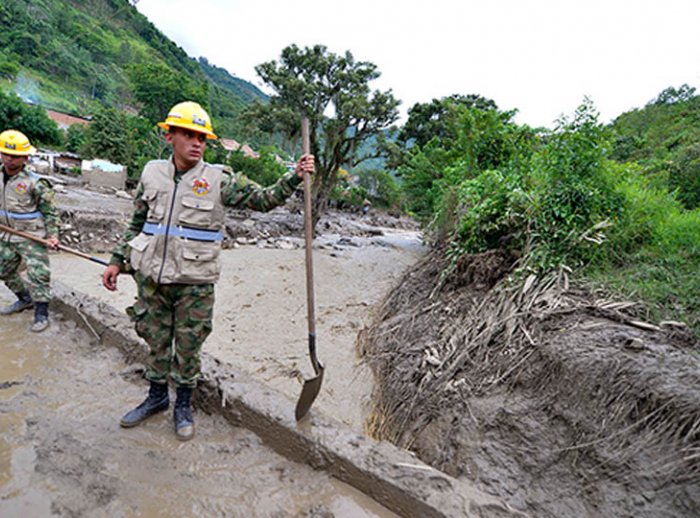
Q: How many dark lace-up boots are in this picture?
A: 4